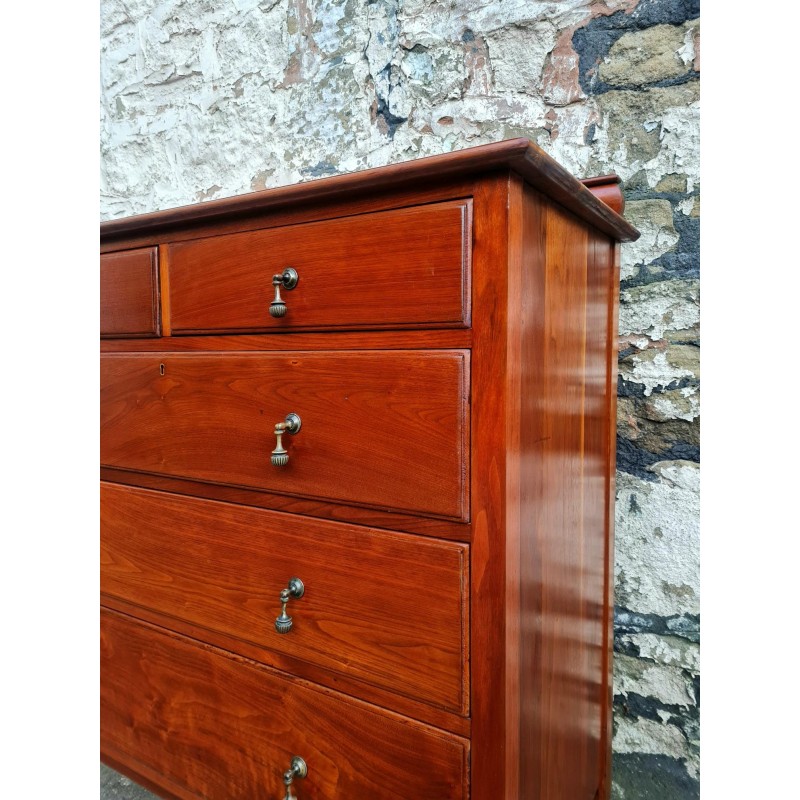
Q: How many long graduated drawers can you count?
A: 3